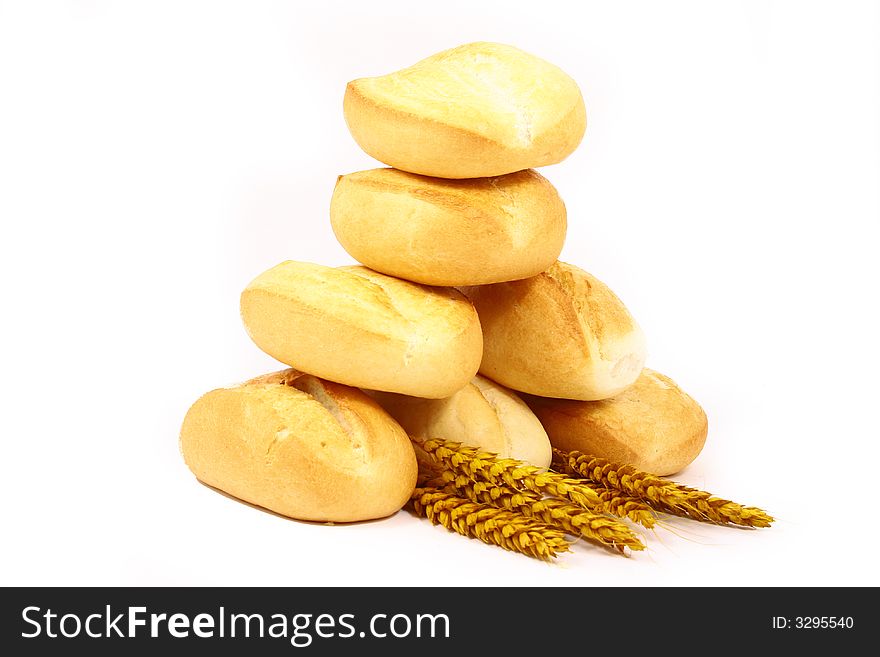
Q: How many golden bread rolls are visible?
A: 7